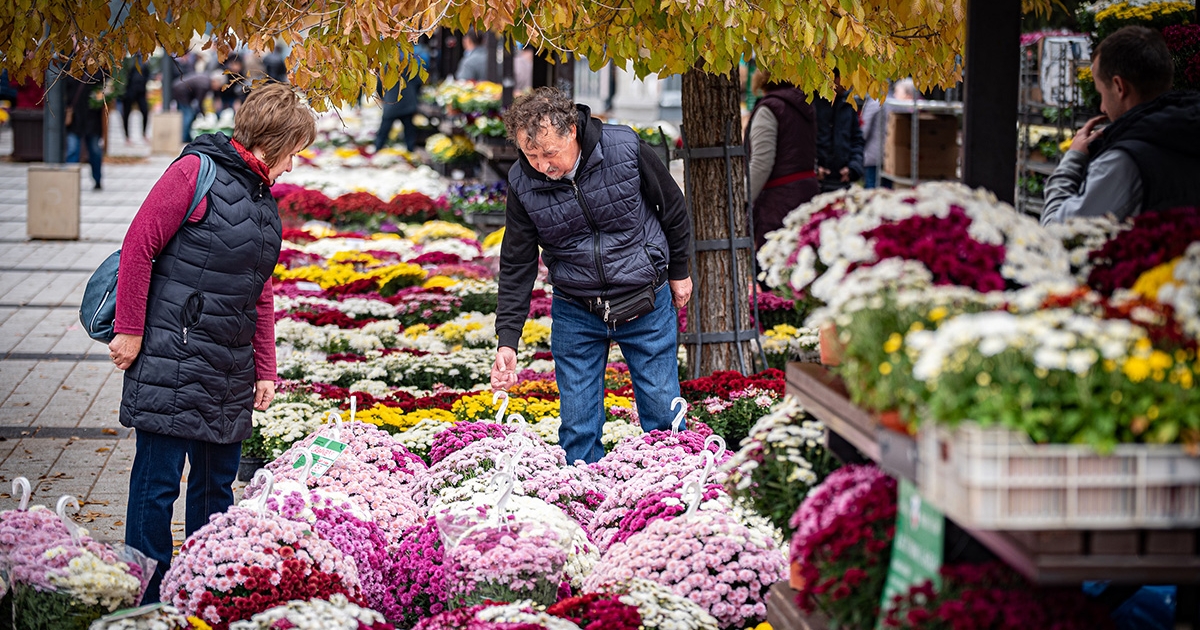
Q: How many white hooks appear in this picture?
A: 15